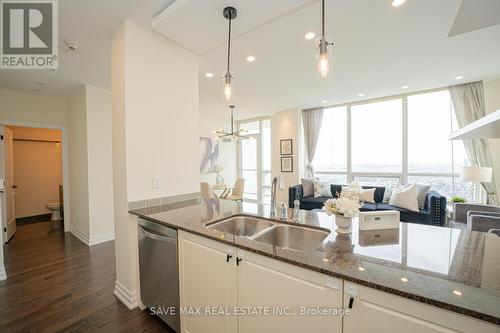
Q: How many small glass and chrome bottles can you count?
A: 2